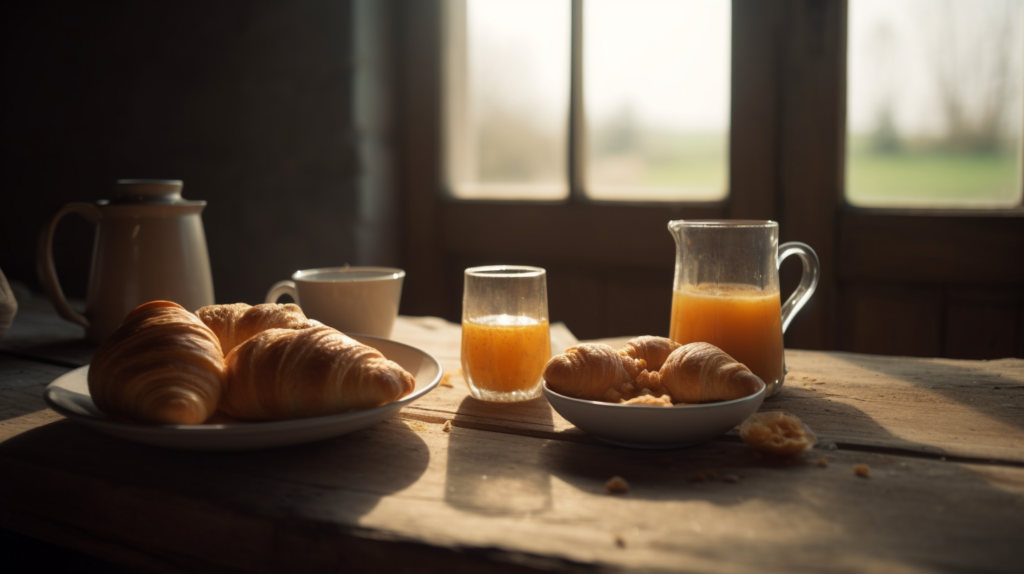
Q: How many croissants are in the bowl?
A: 3